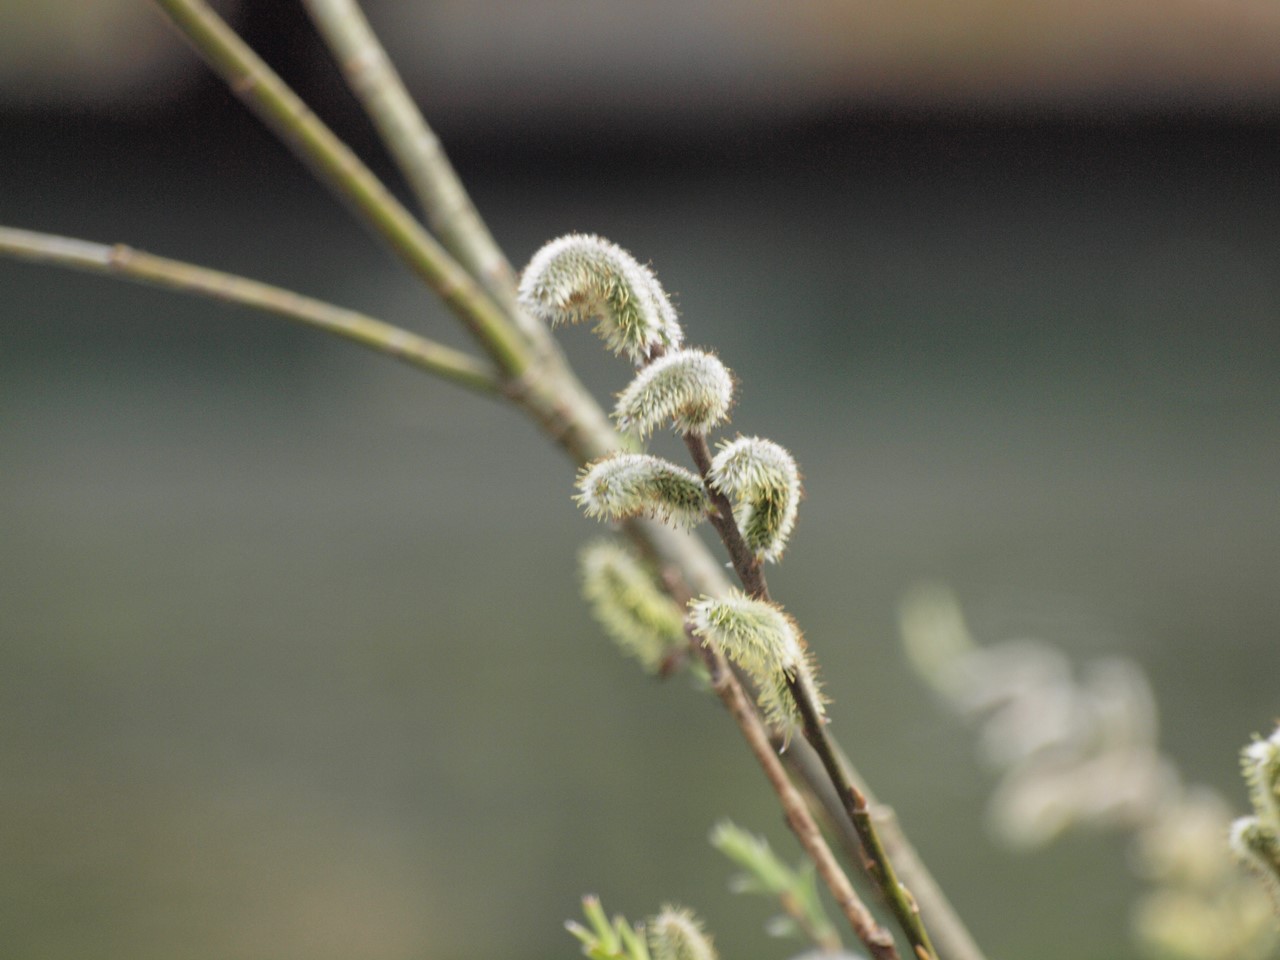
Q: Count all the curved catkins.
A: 5